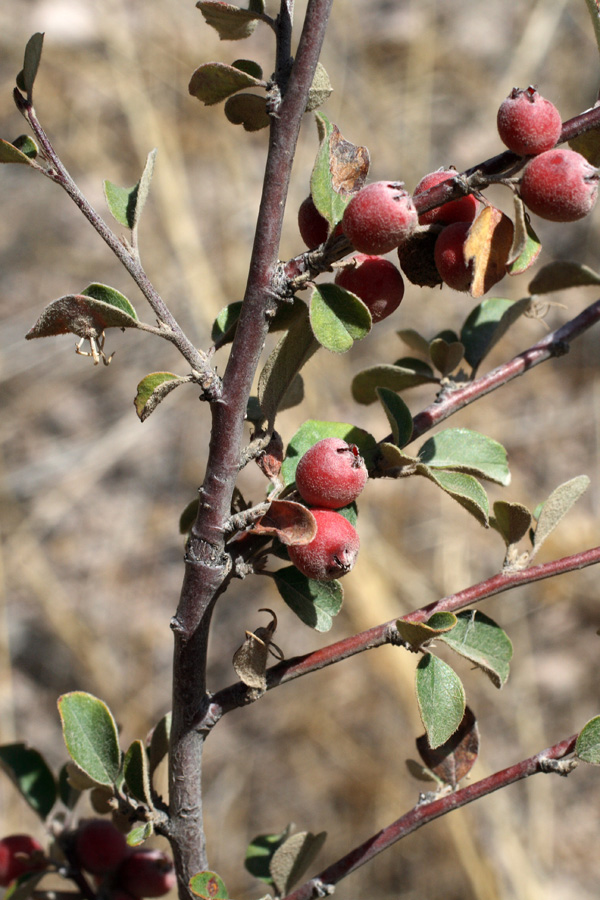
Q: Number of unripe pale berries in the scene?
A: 0